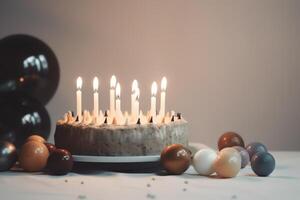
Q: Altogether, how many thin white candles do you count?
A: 8